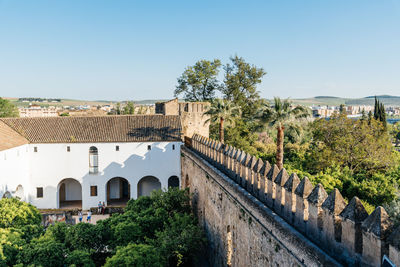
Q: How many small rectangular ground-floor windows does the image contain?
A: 2